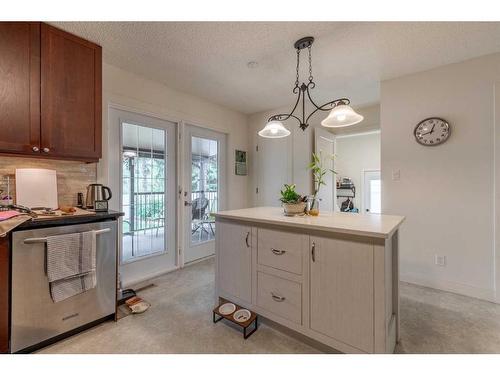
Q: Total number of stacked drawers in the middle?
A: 2